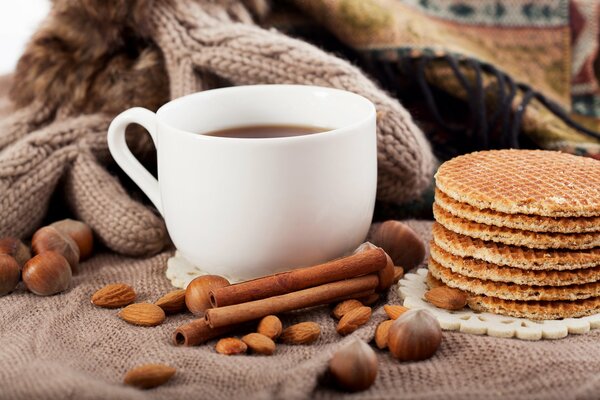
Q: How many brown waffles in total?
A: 7